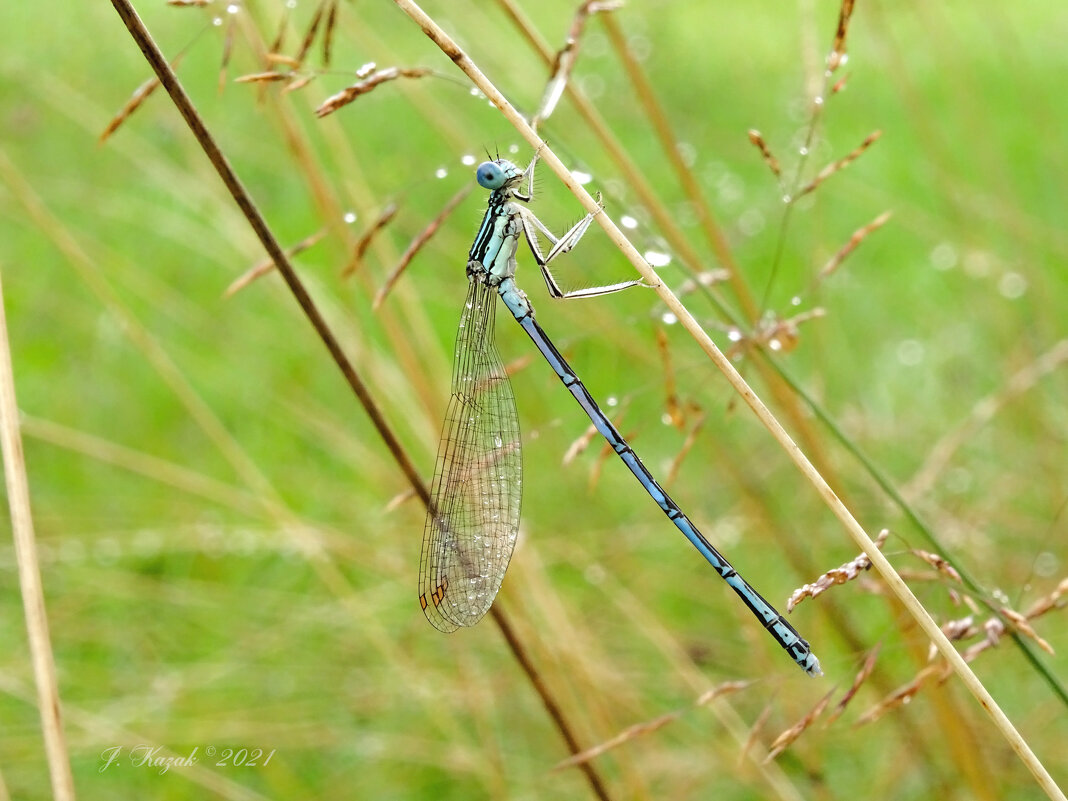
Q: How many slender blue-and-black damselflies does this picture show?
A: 1